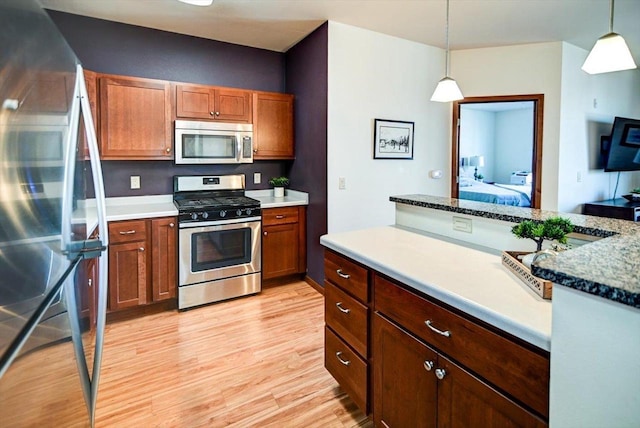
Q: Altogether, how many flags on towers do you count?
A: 0